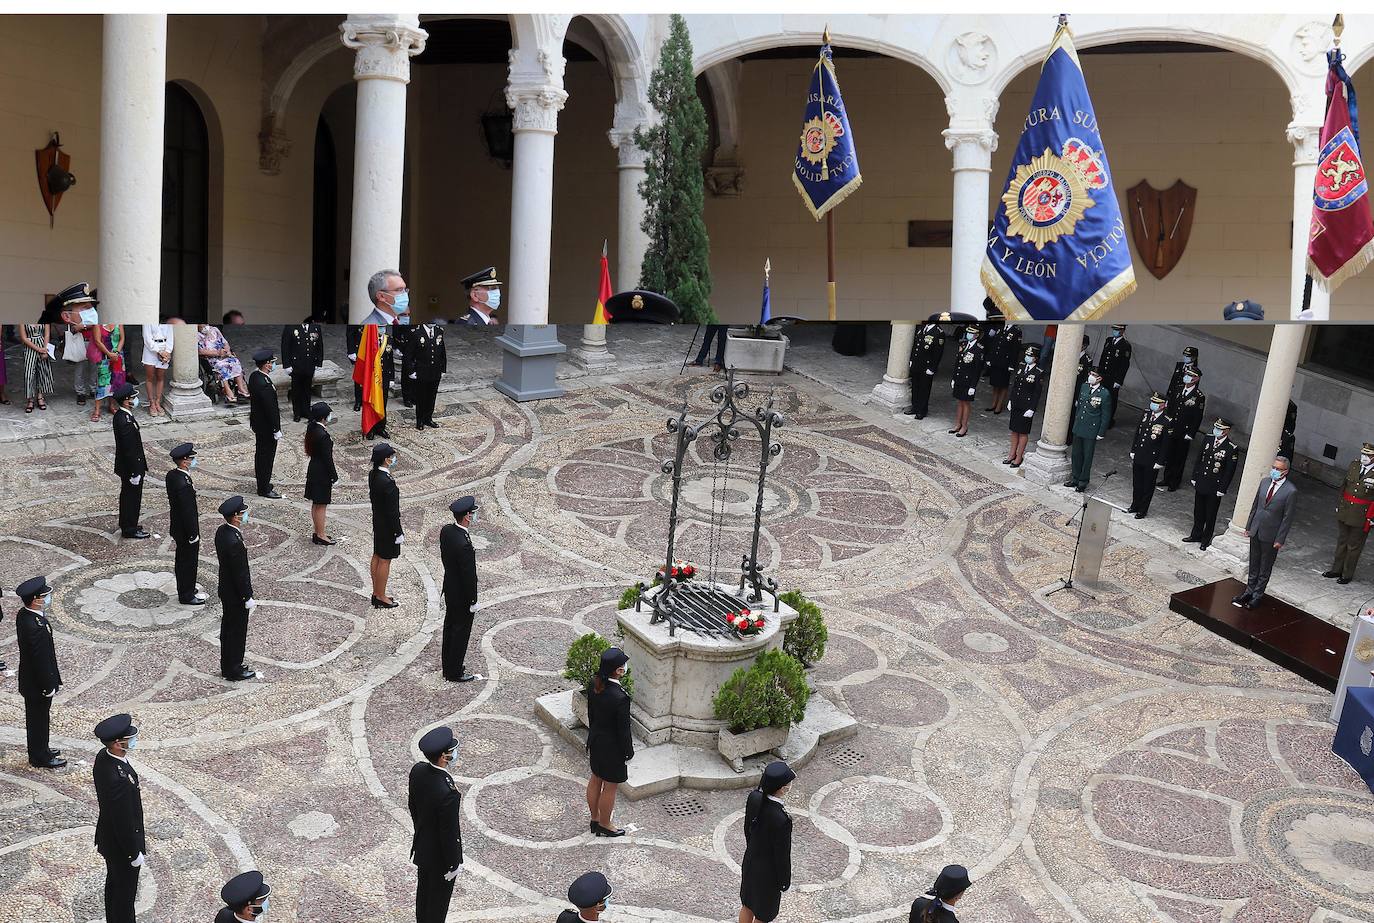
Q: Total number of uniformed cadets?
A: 15